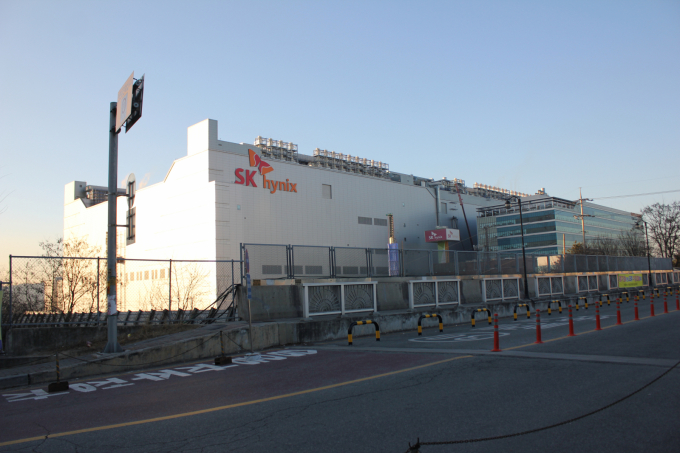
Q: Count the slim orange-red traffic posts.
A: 9